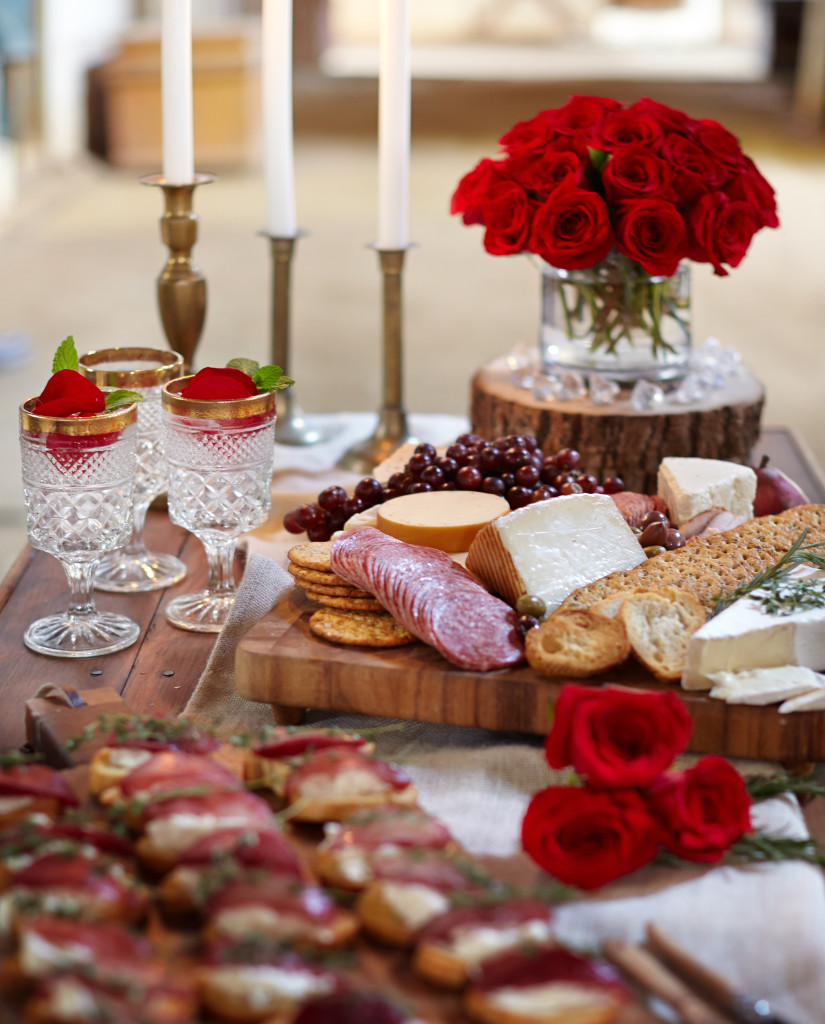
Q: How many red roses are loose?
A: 3